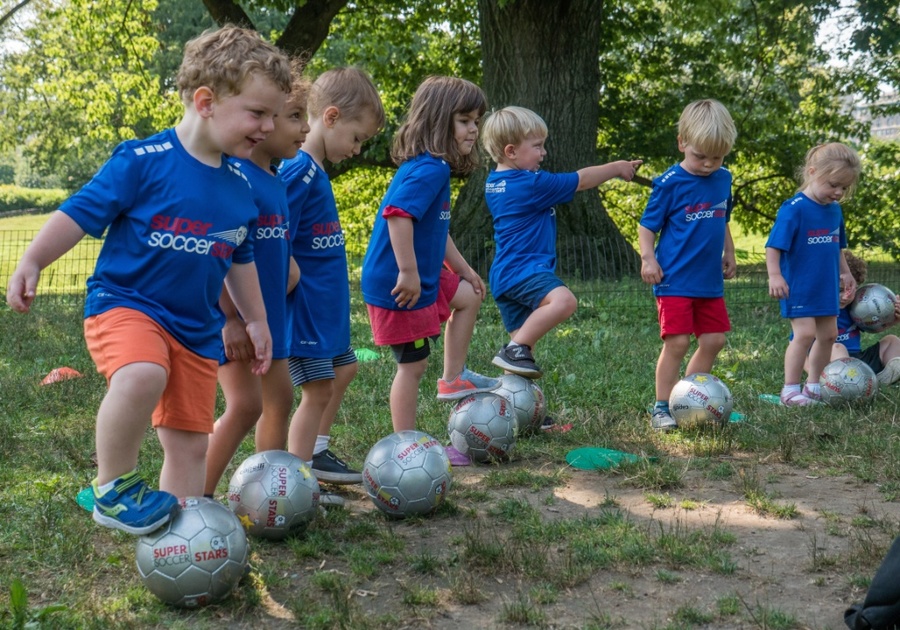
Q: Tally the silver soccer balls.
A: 8